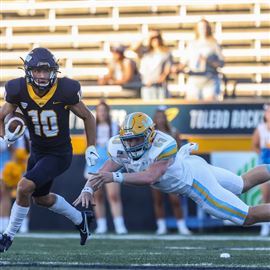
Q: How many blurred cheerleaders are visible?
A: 4